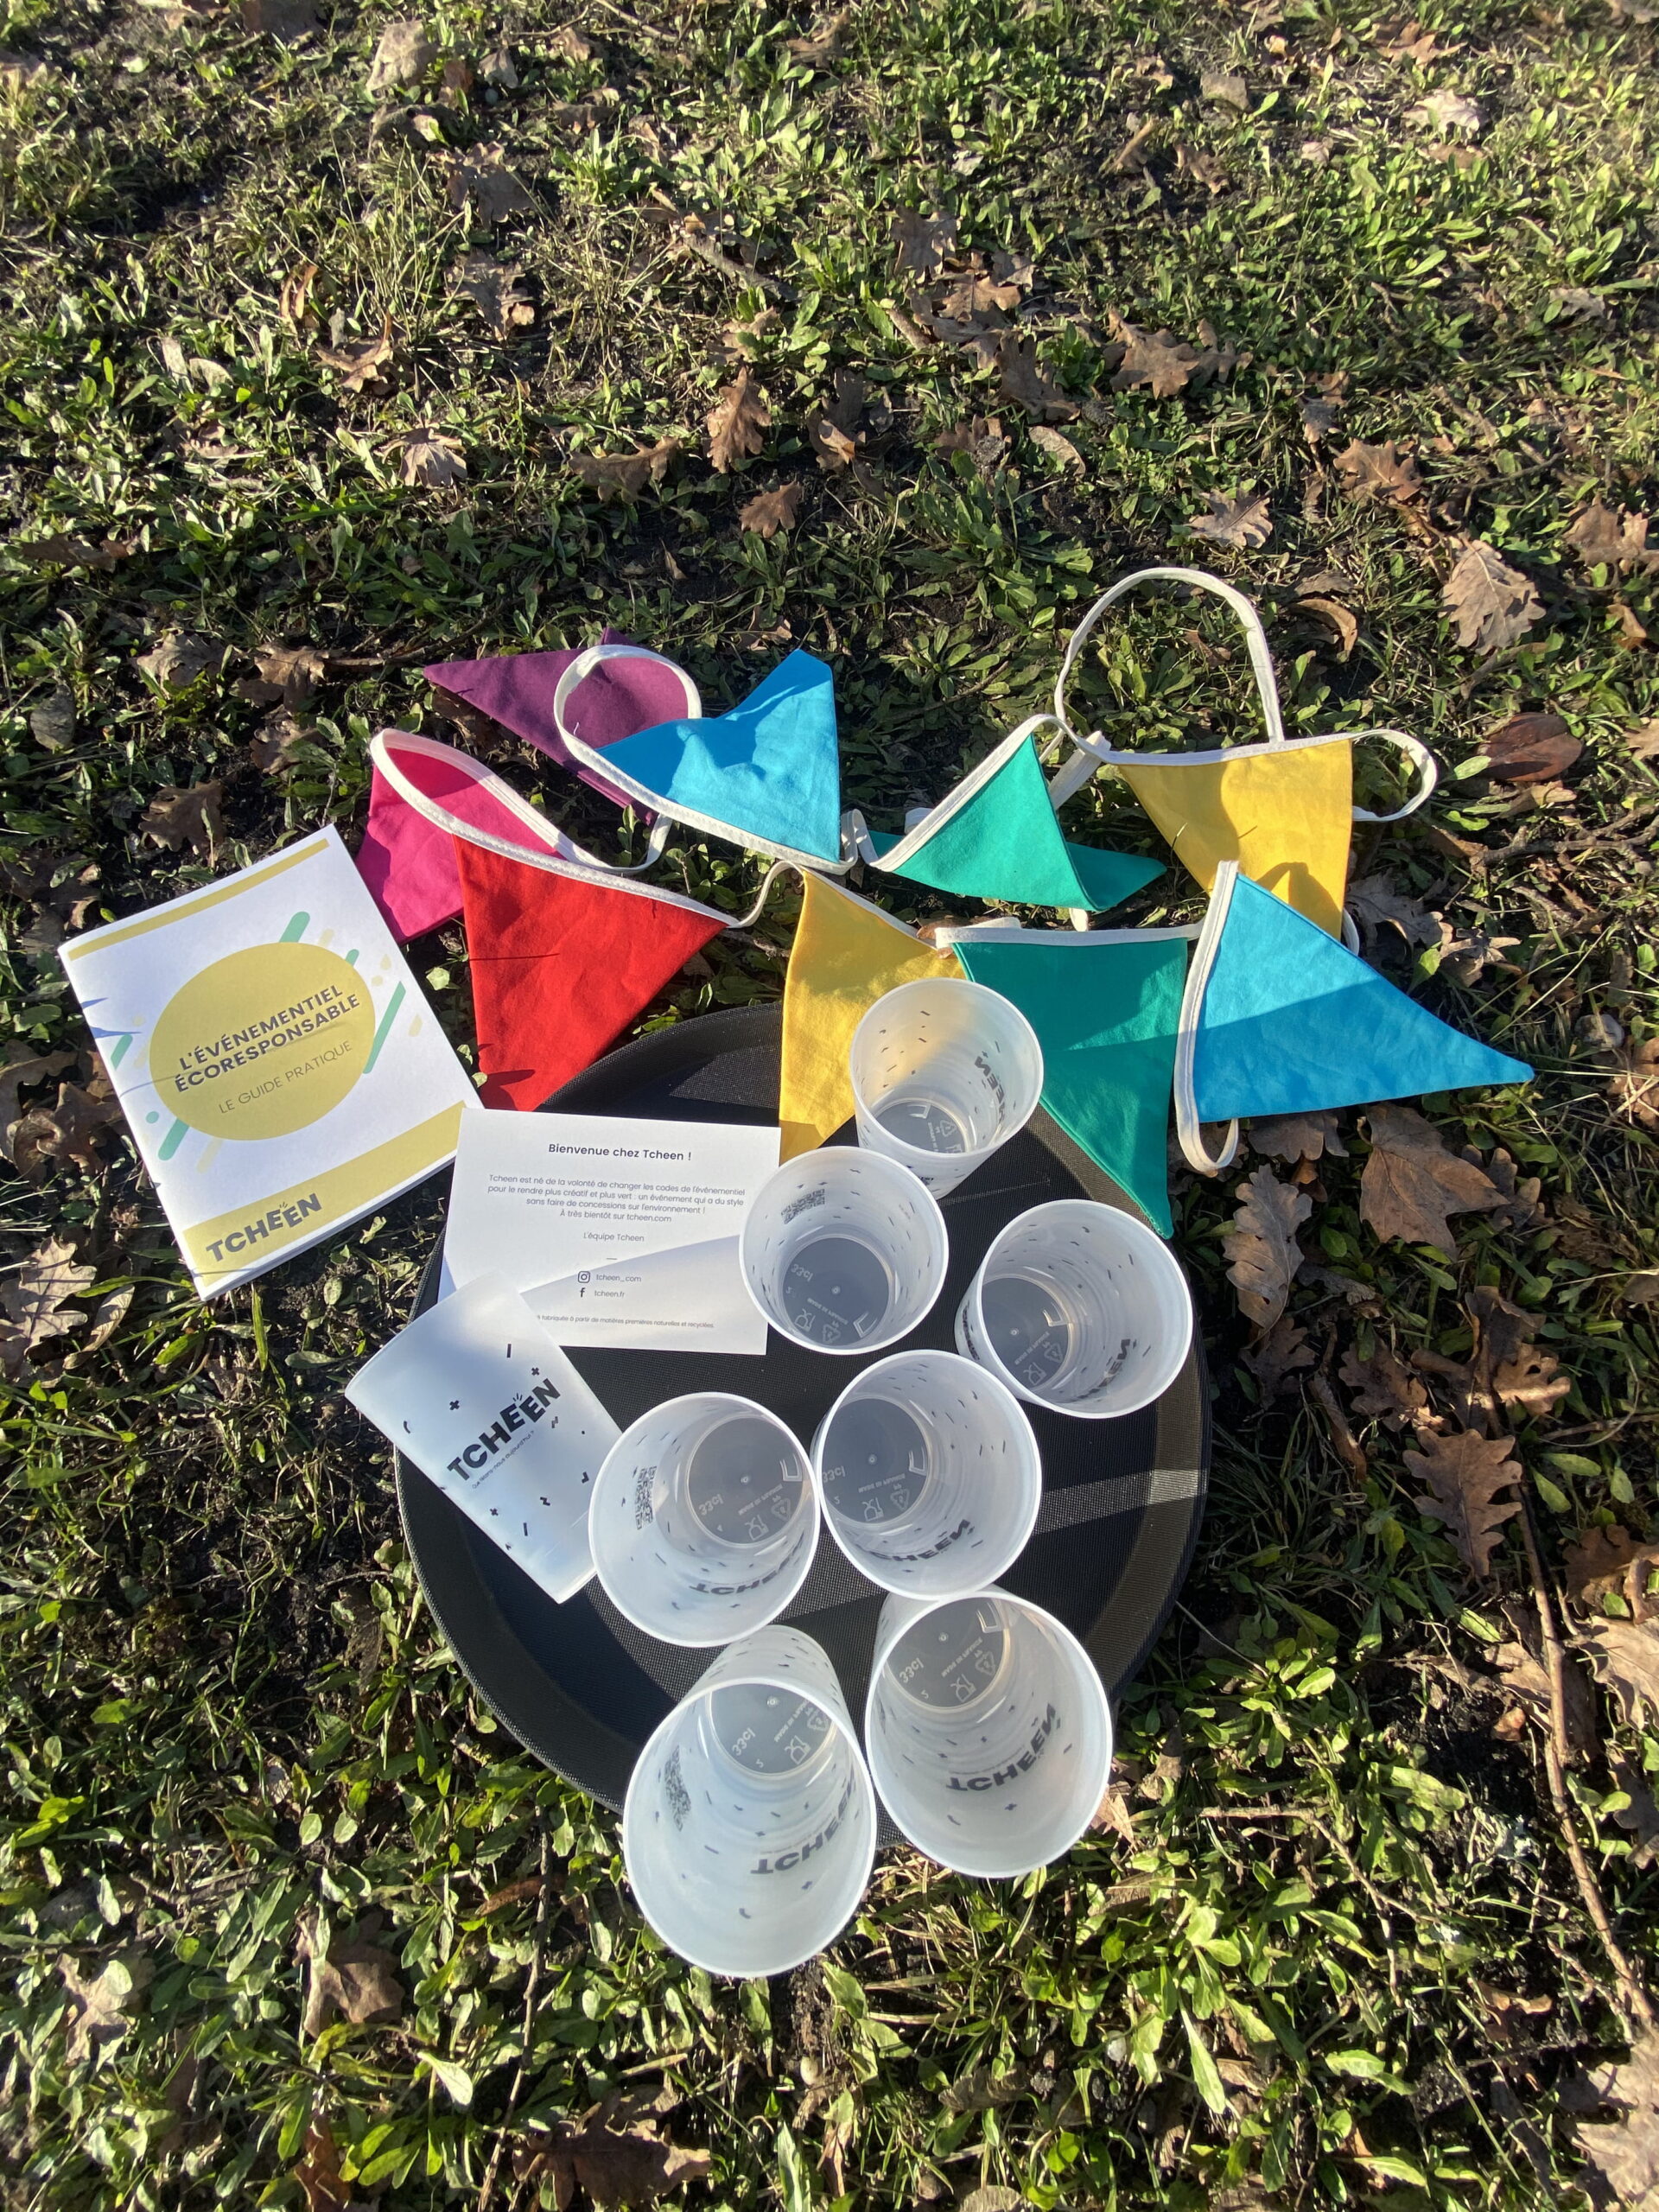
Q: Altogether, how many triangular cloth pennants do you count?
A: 9